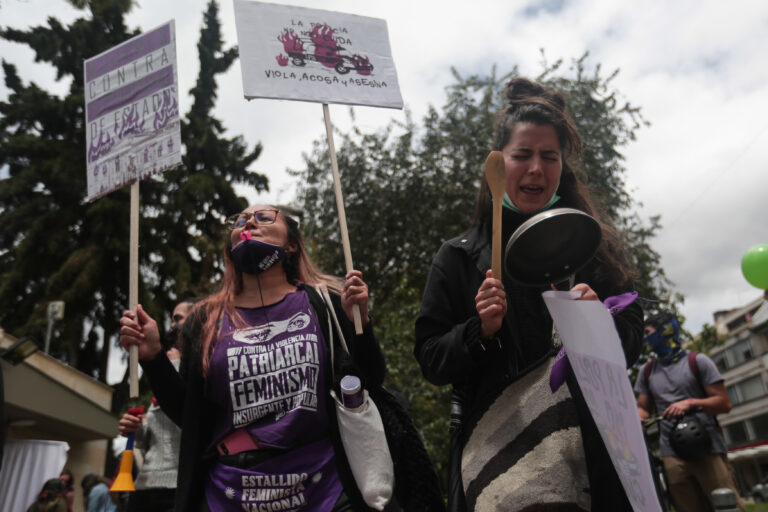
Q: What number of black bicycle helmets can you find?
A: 1